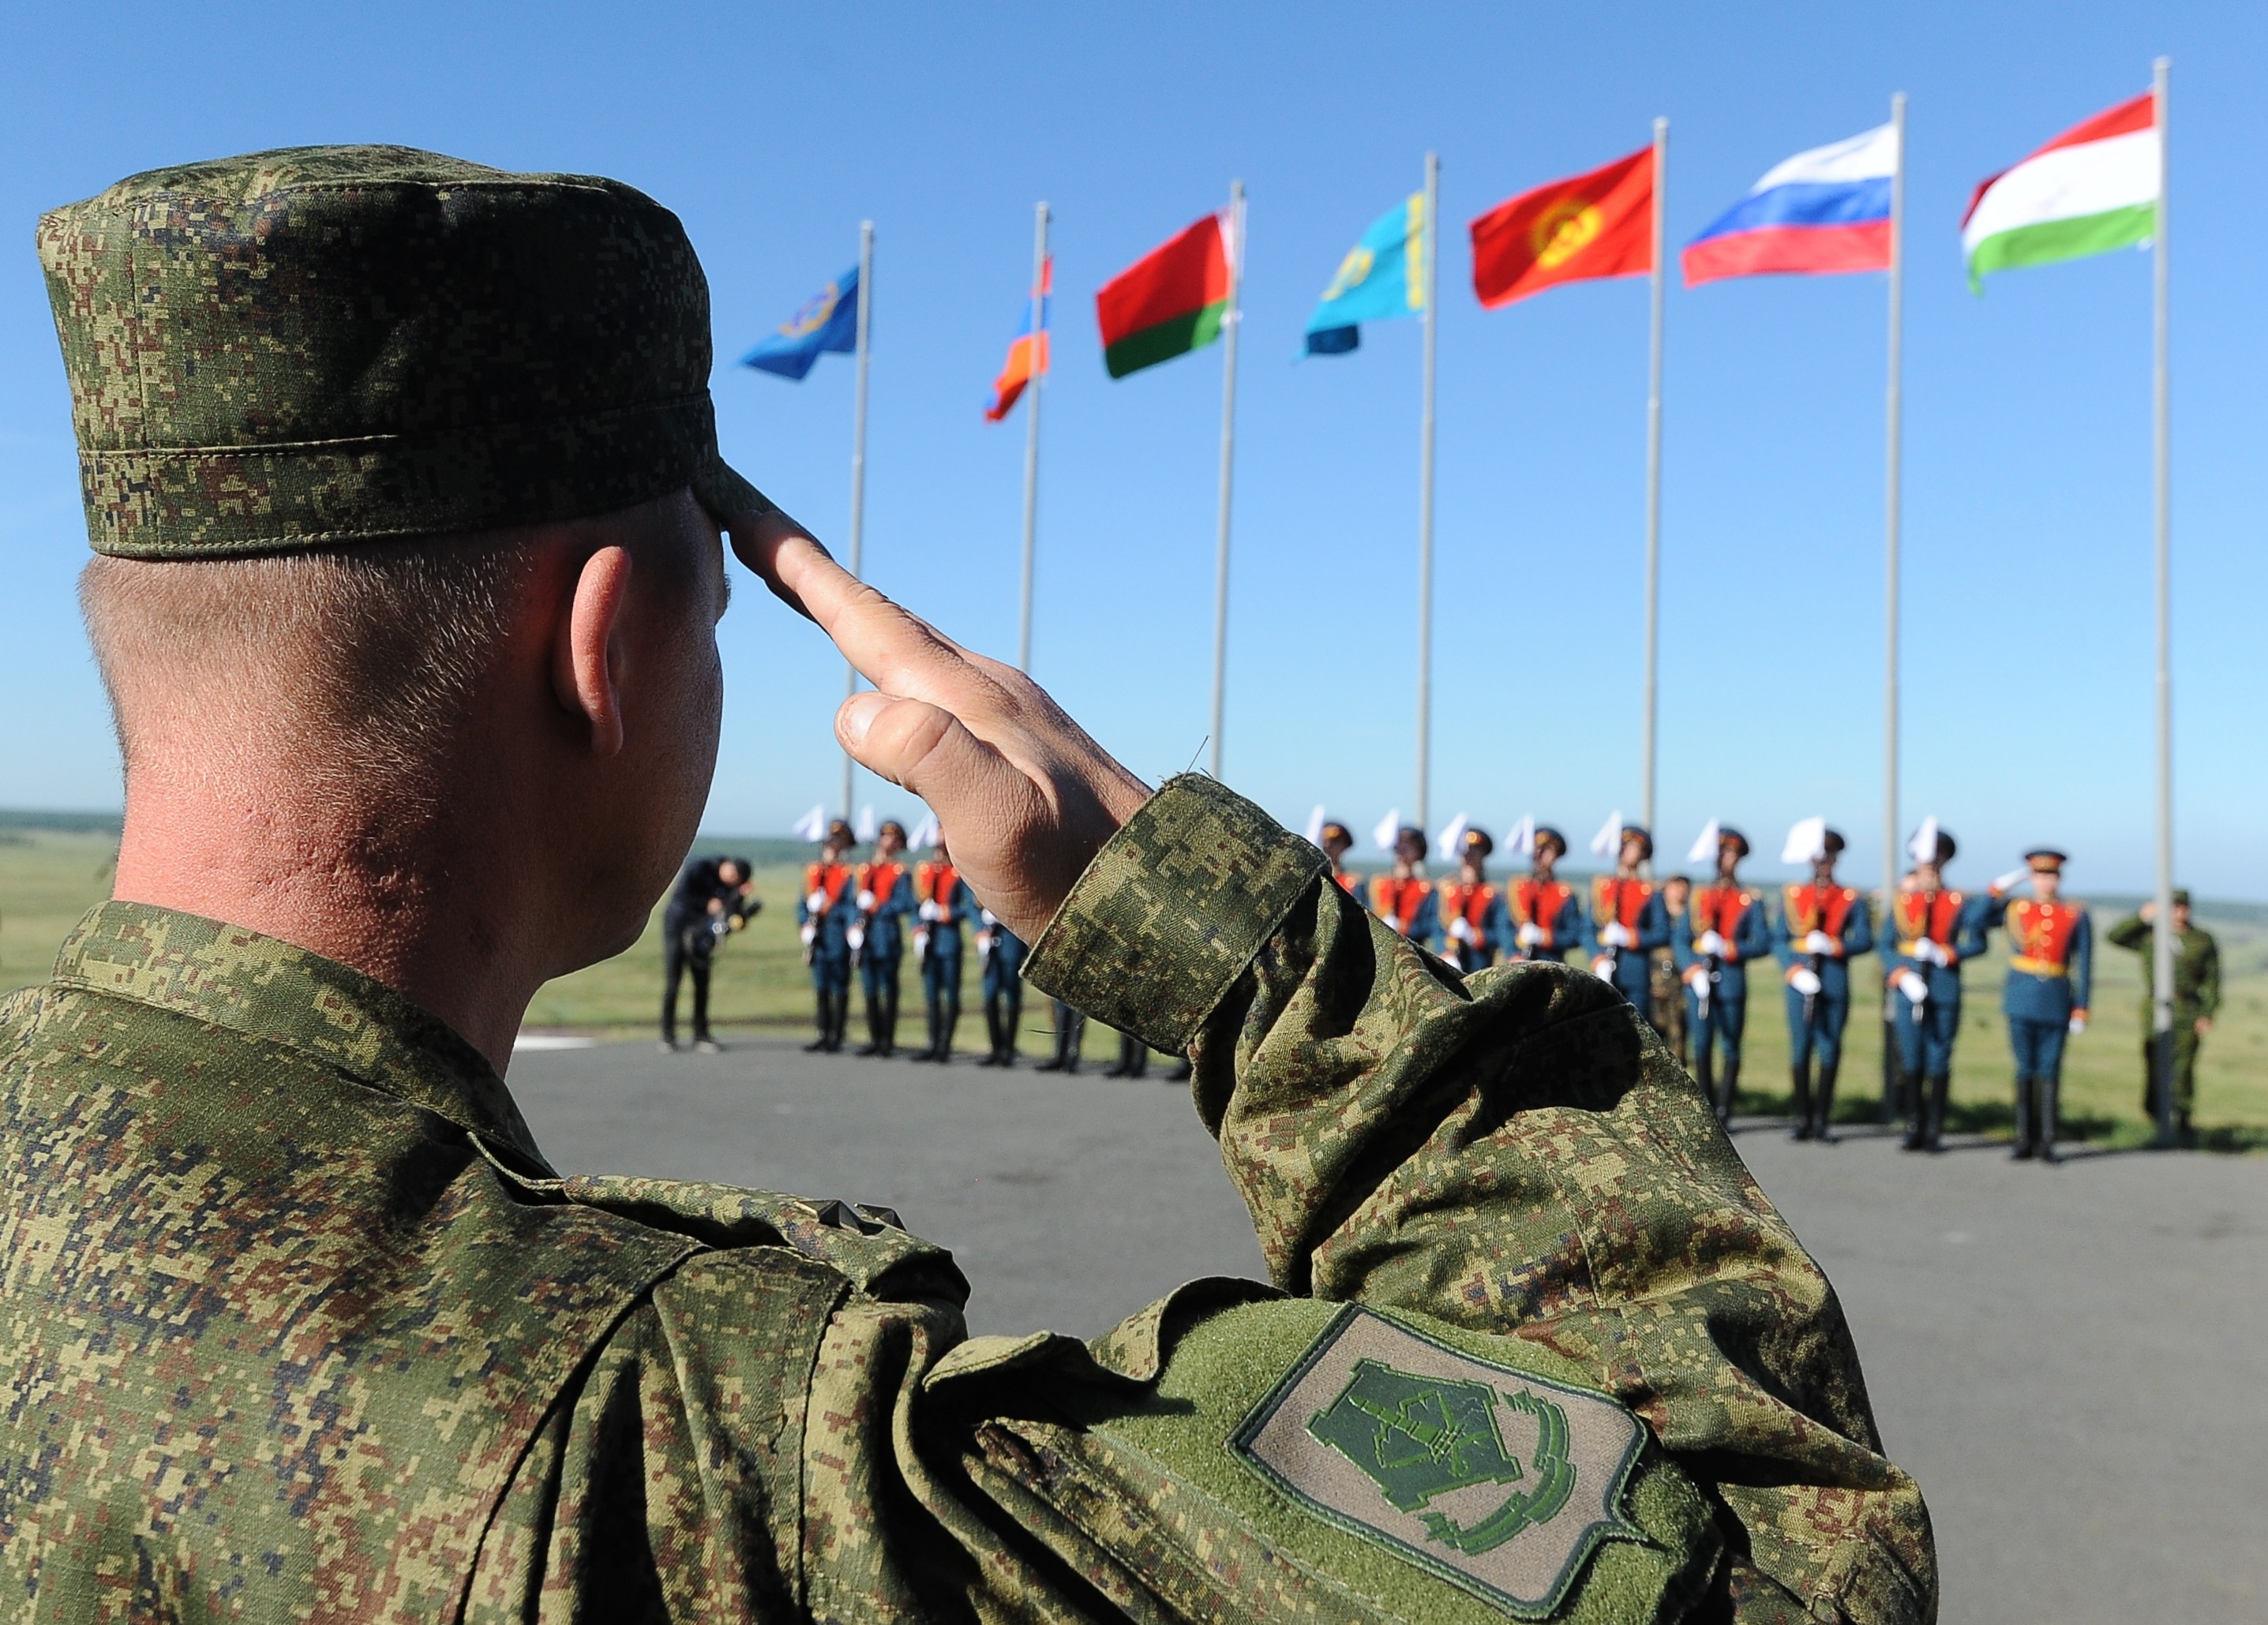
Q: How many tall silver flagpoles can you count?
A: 7